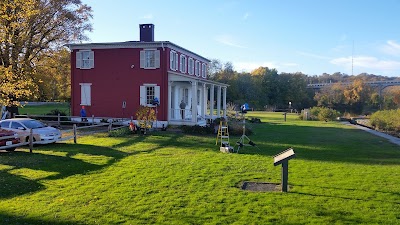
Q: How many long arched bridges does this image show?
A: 1